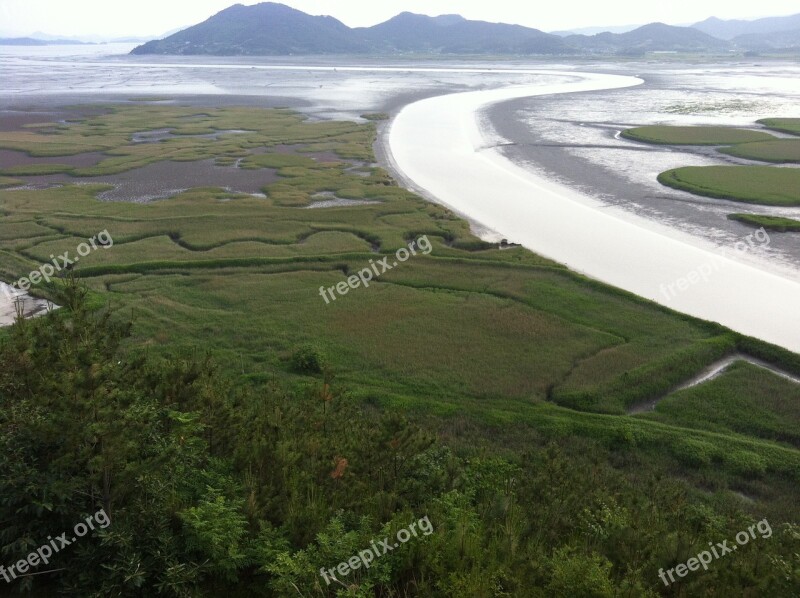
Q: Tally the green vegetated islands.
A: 5